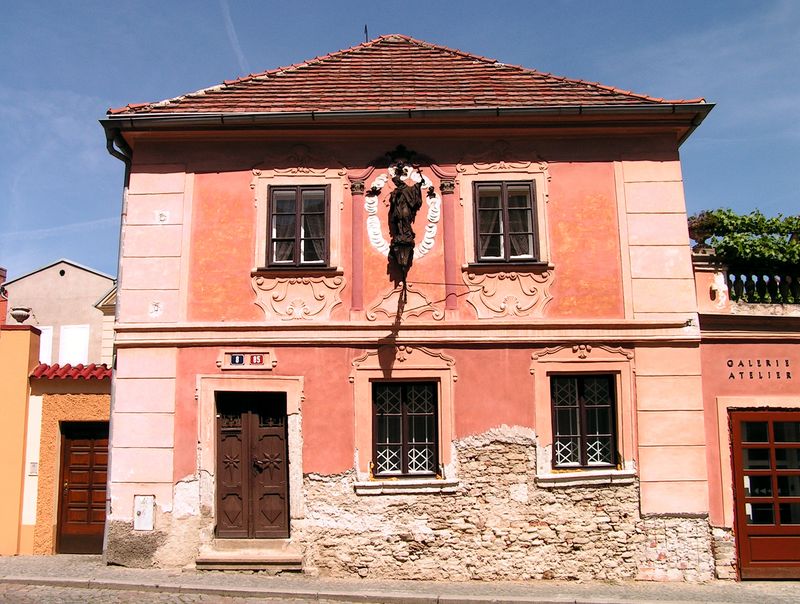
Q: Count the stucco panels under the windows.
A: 2